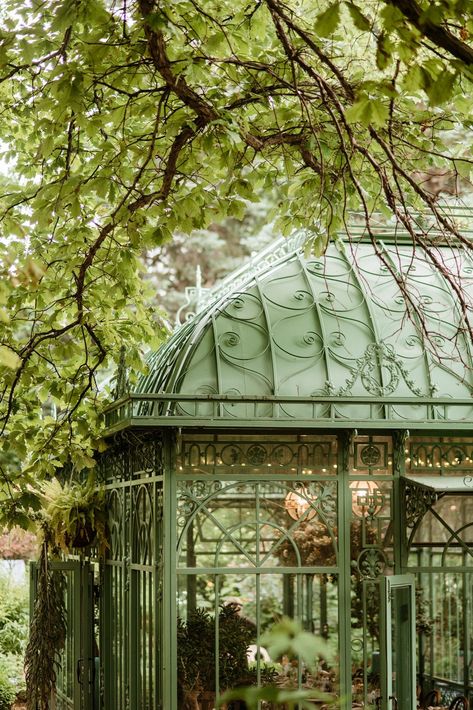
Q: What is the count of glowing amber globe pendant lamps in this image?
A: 2